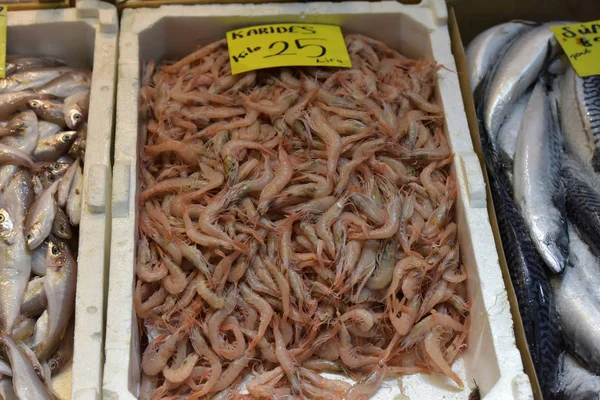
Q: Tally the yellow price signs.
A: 3